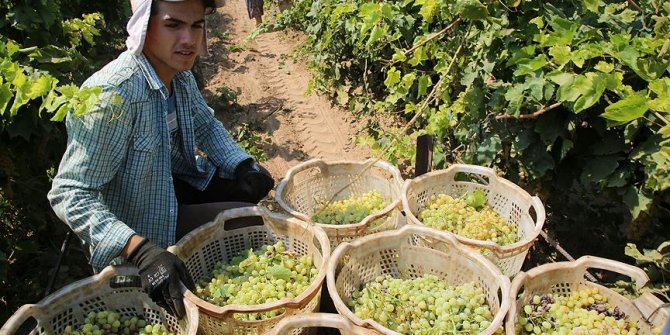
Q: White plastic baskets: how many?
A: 7